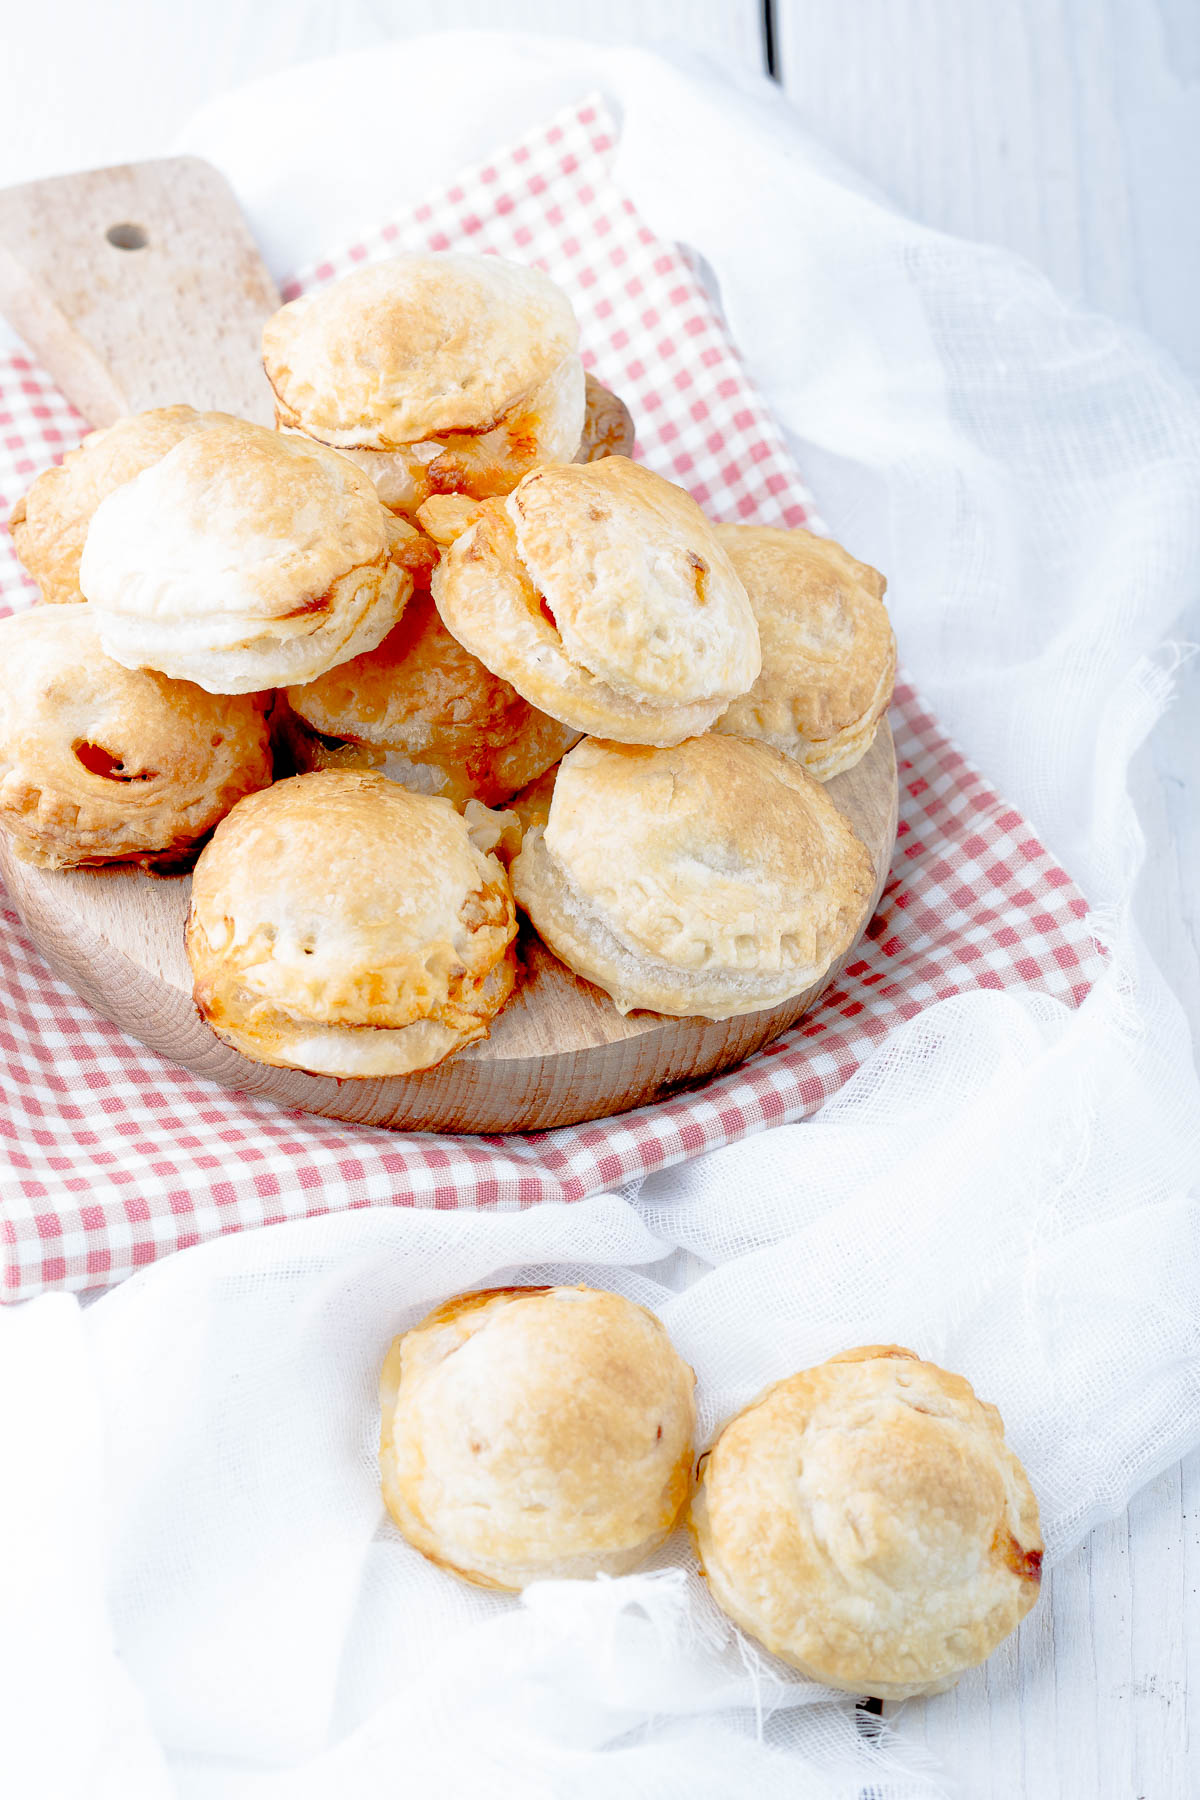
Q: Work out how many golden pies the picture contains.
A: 12